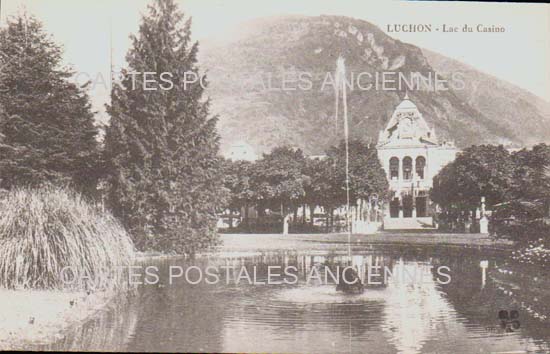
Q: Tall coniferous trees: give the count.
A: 2